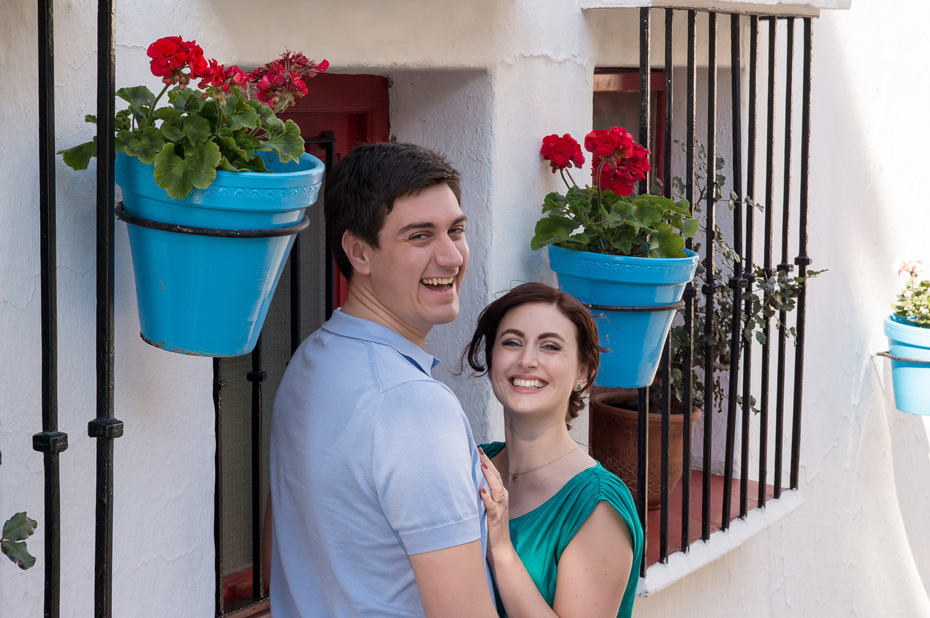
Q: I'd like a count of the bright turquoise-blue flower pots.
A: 3